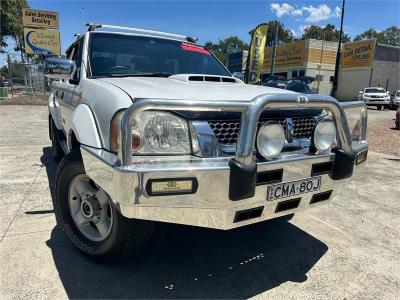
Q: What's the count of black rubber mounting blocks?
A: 2